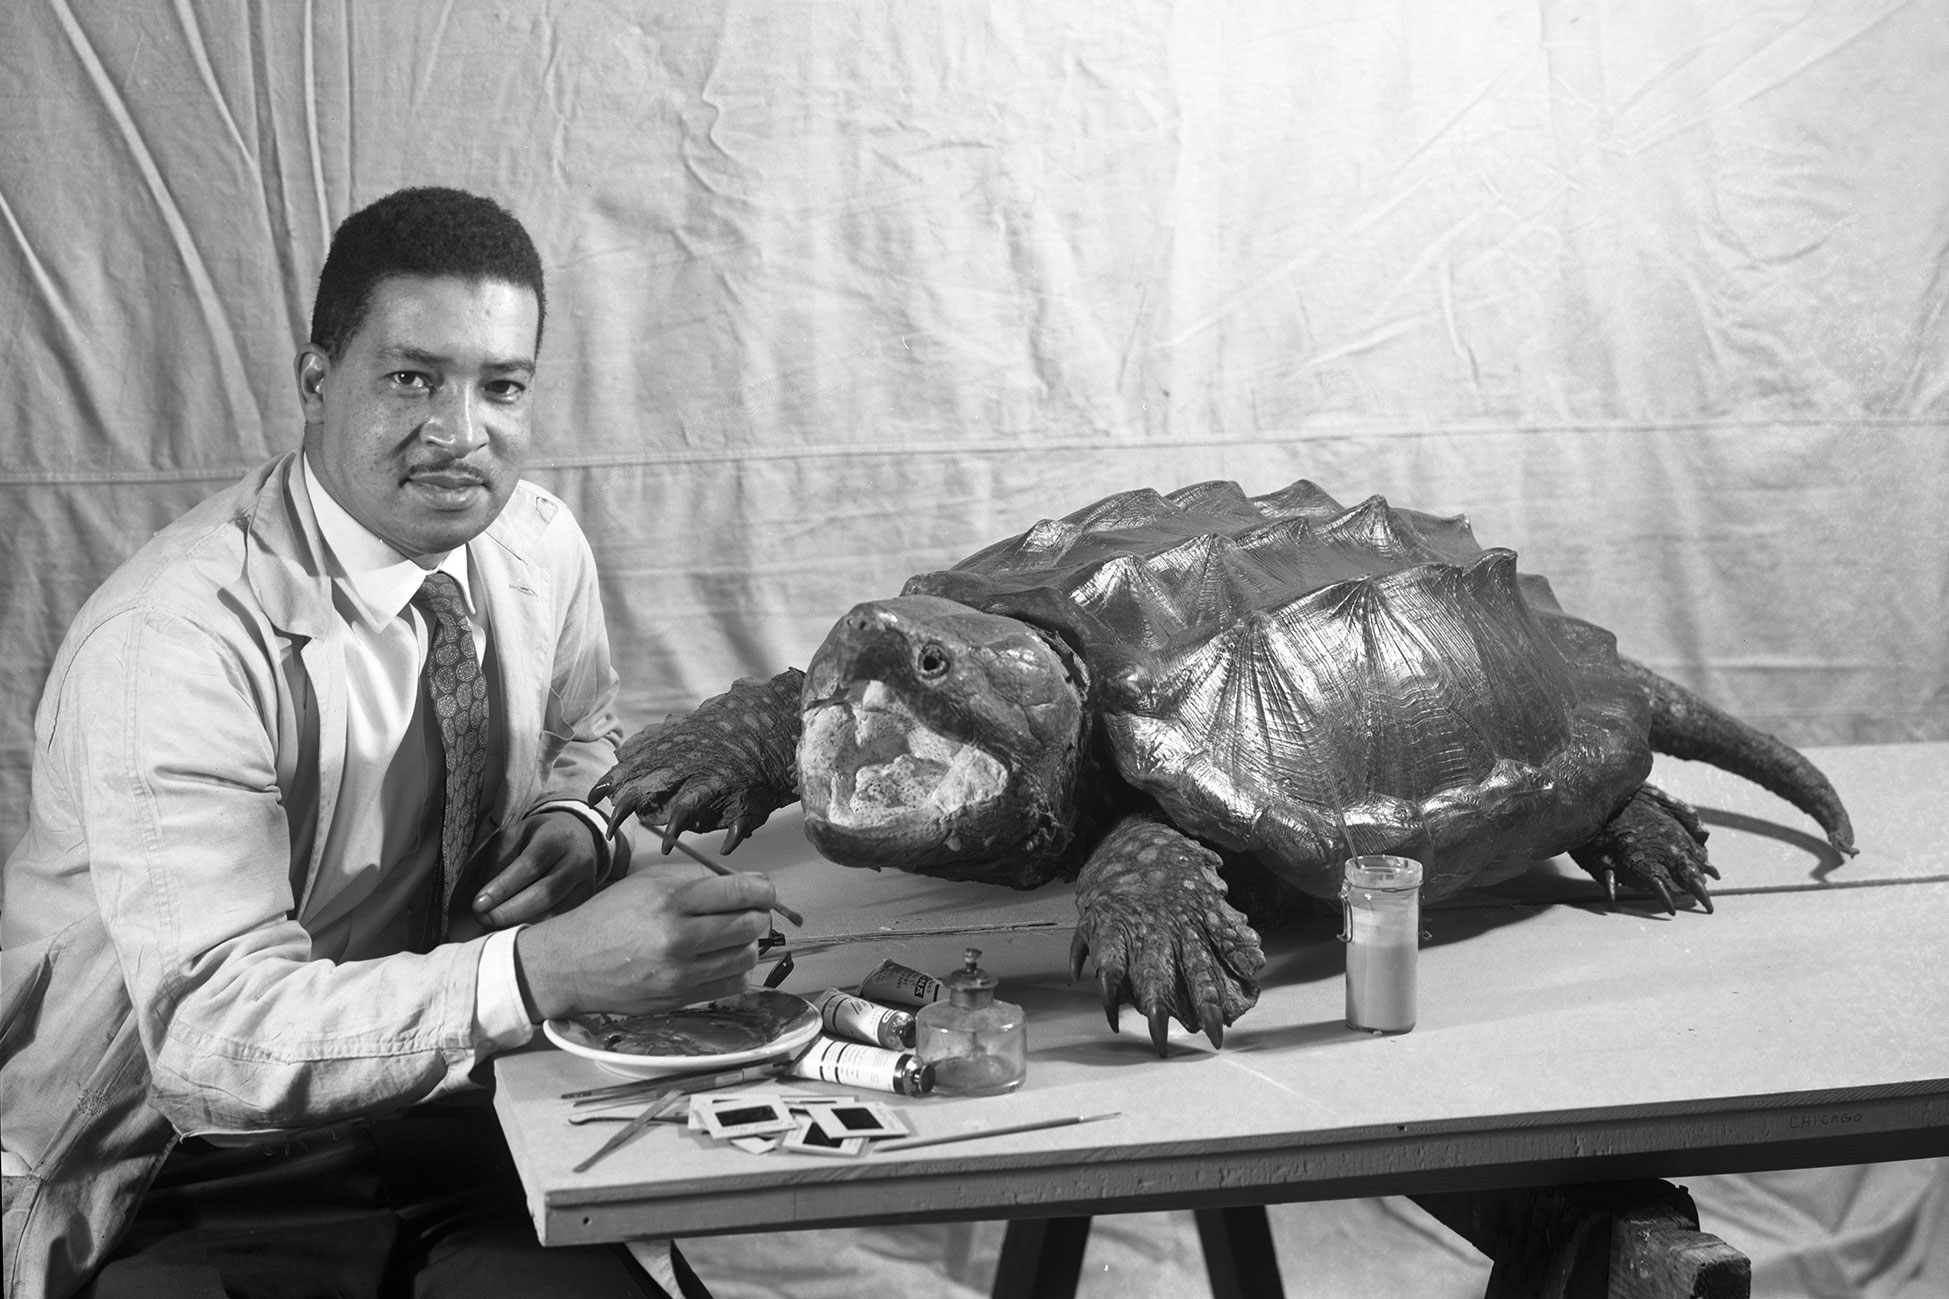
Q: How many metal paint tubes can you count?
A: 3